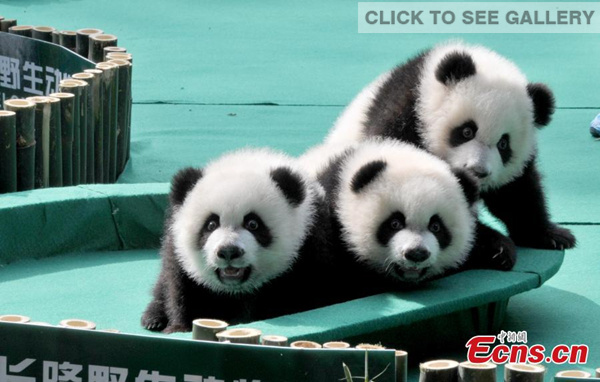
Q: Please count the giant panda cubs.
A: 3